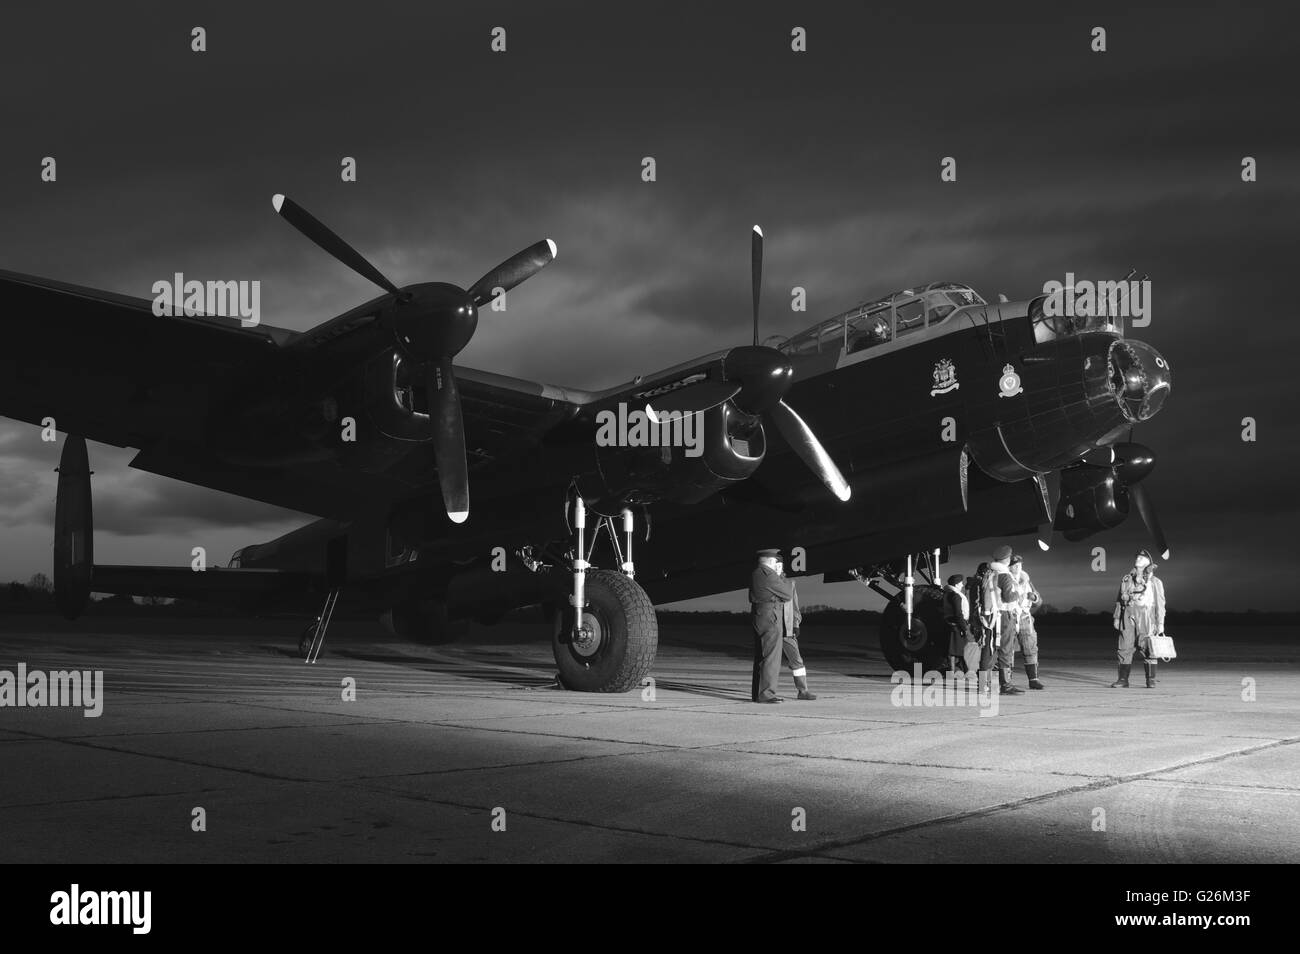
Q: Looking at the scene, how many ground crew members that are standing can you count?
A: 7